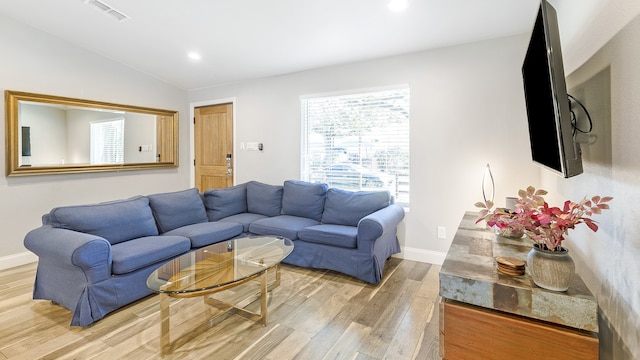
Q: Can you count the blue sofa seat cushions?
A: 5